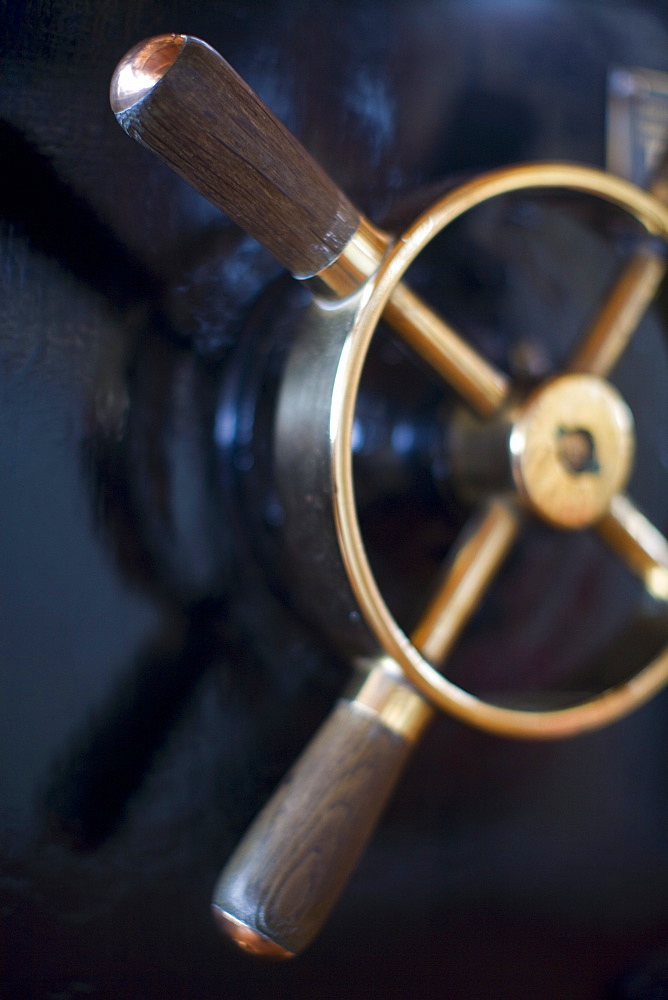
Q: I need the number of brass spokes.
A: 4